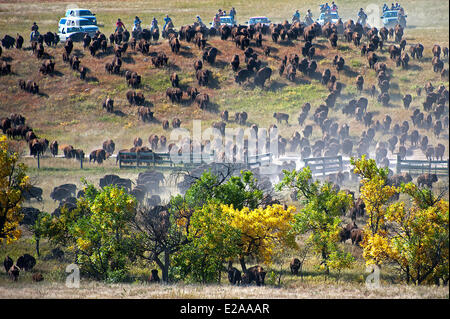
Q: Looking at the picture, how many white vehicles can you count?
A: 7